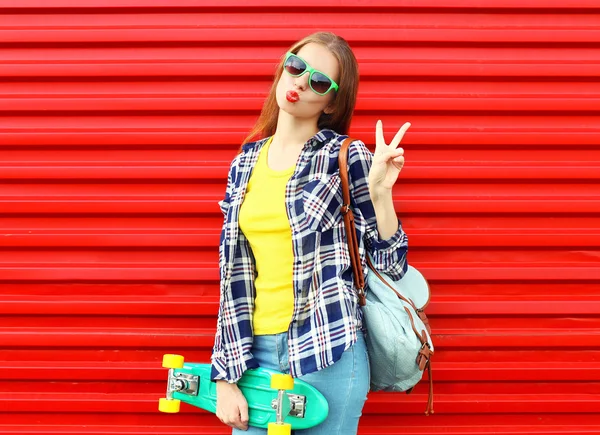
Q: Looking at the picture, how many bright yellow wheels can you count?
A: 4